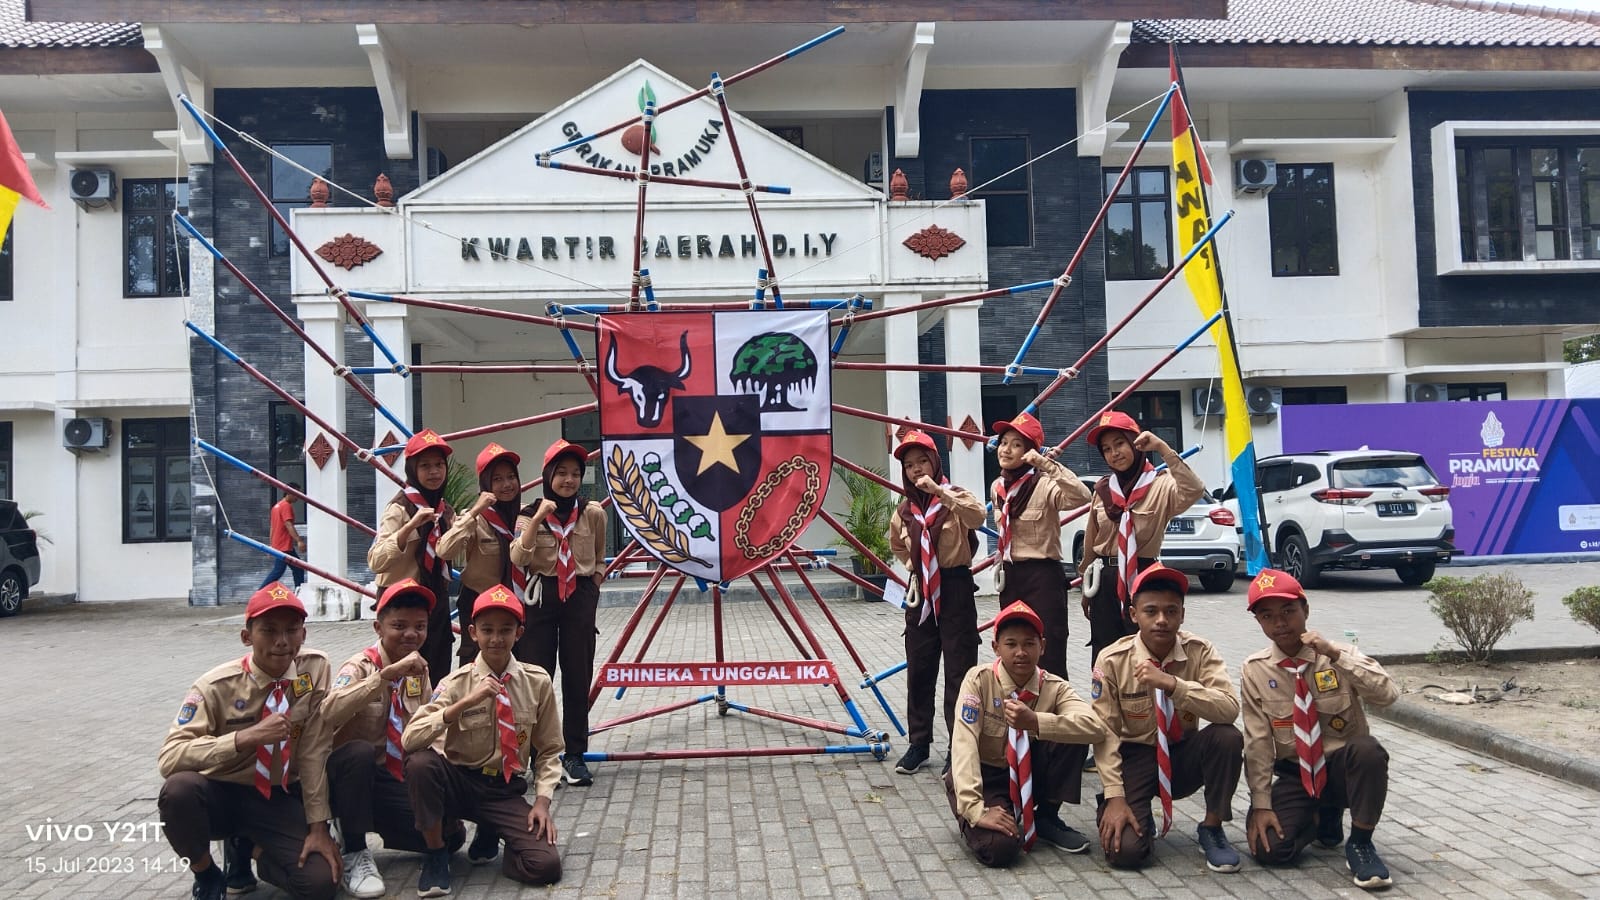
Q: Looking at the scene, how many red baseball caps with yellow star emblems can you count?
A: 12